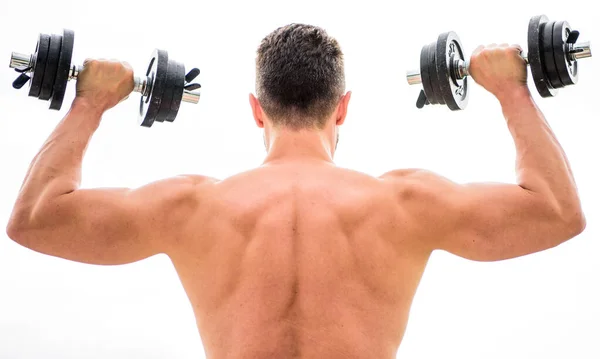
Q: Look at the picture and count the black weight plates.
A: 12